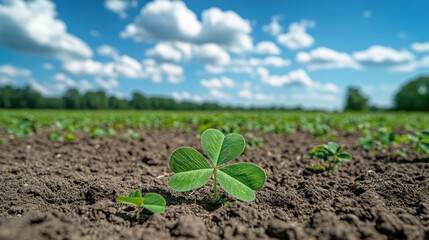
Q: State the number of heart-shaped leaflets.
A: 3